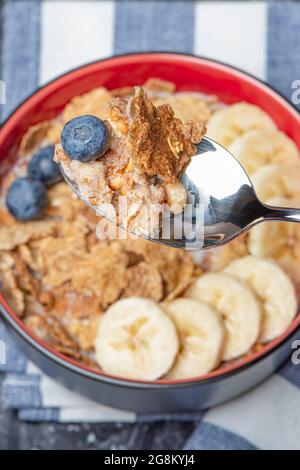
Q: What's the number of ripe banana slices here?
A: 8